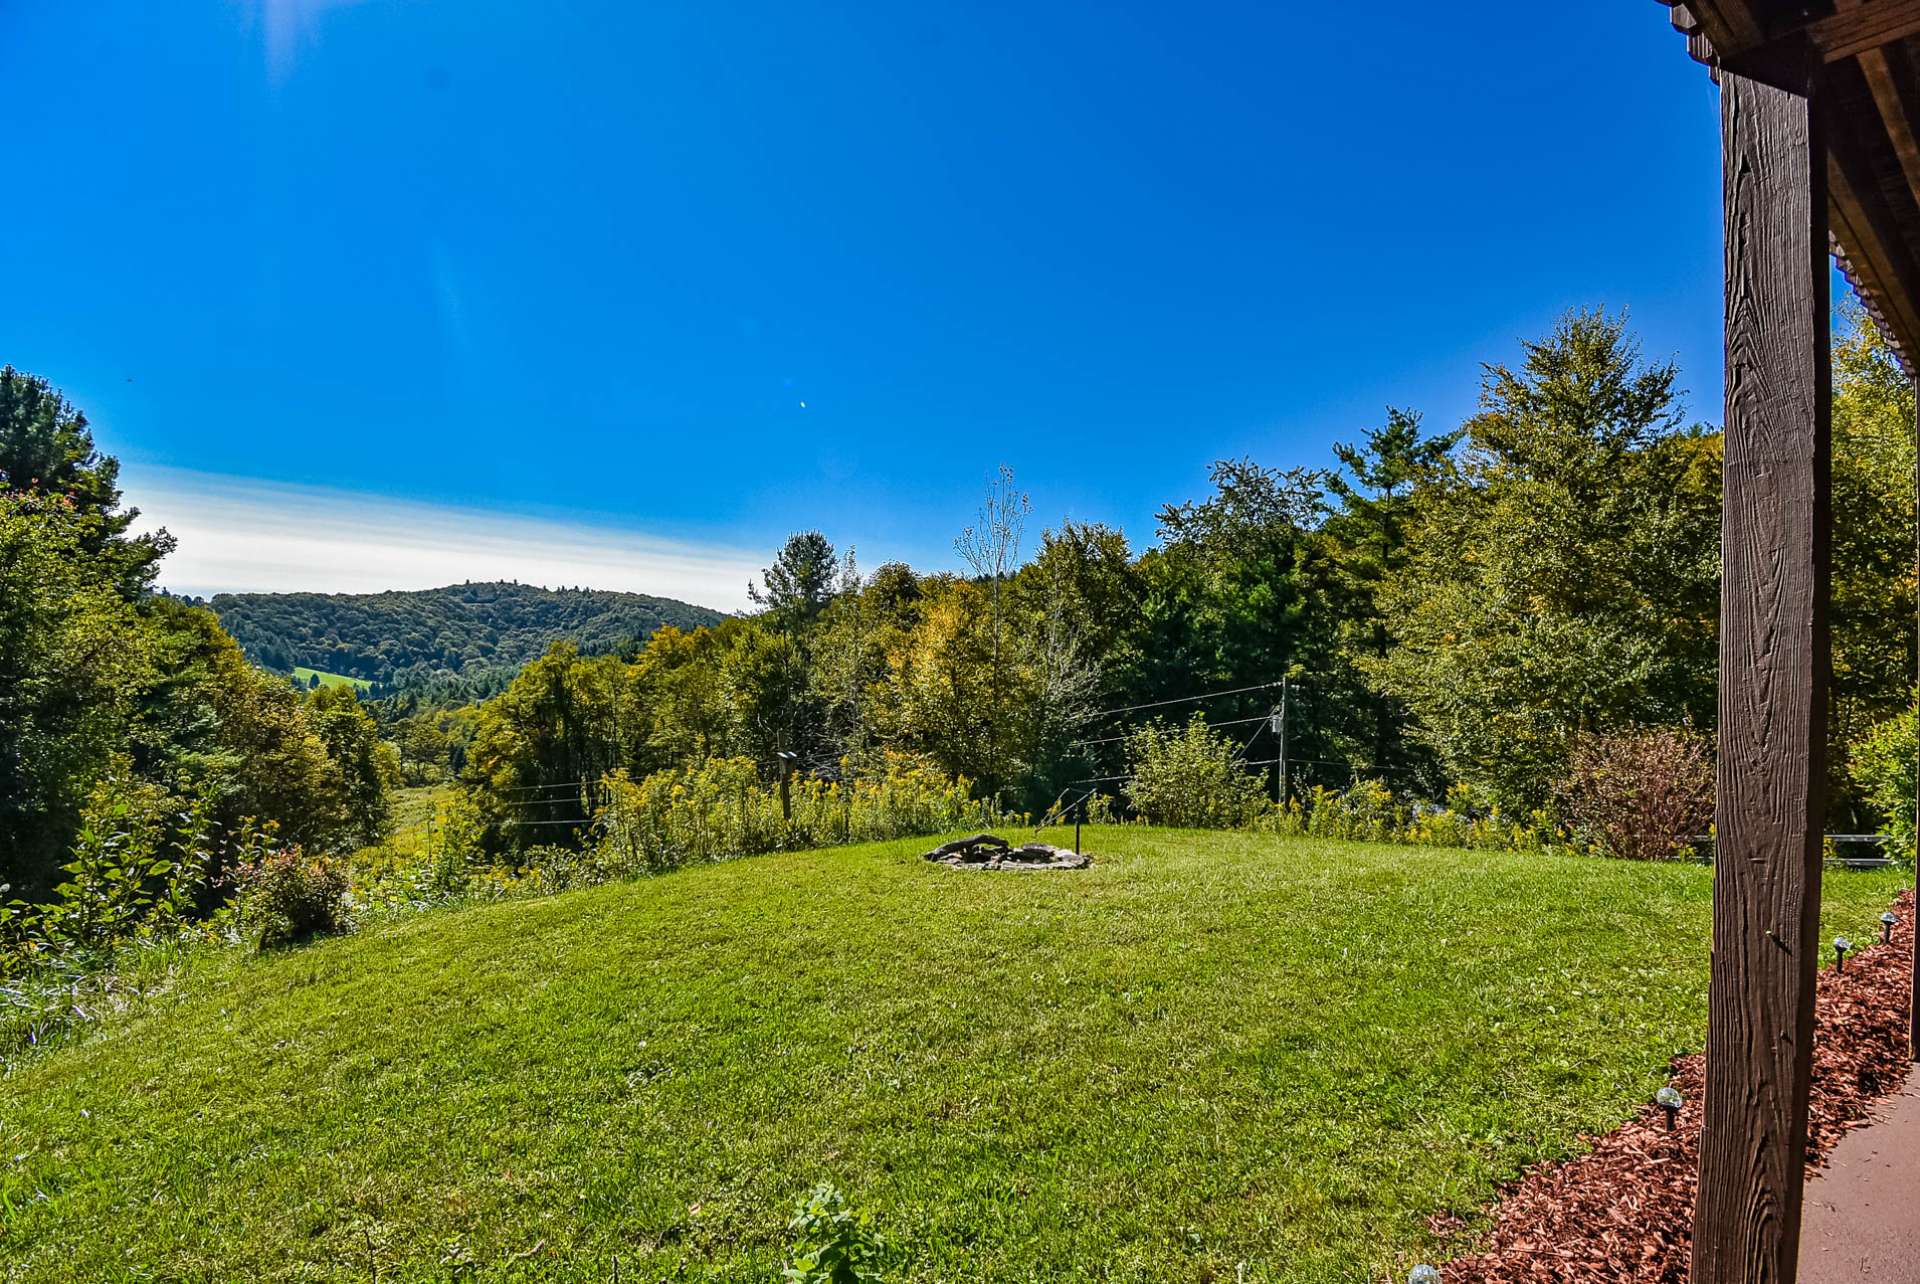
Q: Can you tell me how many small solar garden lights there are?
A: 4